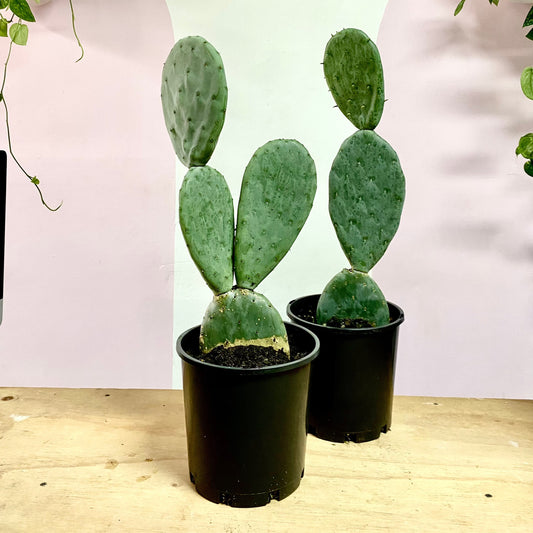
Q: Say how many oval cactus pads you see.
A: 7